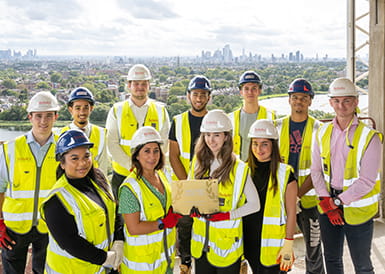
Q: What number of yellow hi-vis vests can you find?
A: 11